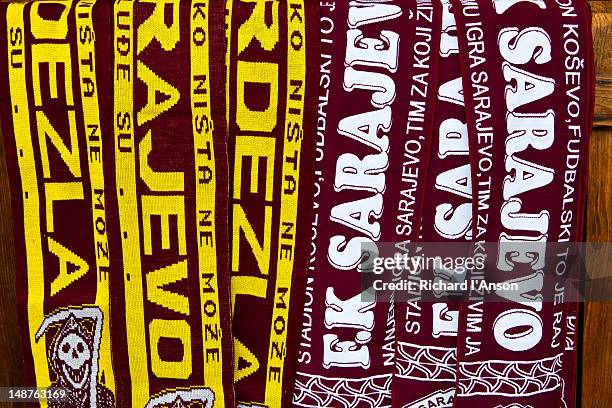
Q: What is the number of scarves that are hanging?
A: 6